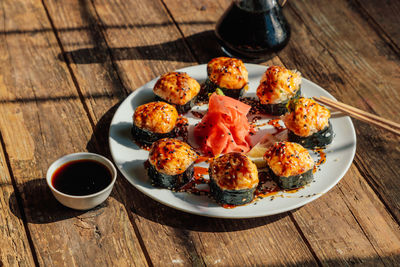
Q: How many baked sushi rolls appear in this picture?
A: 8